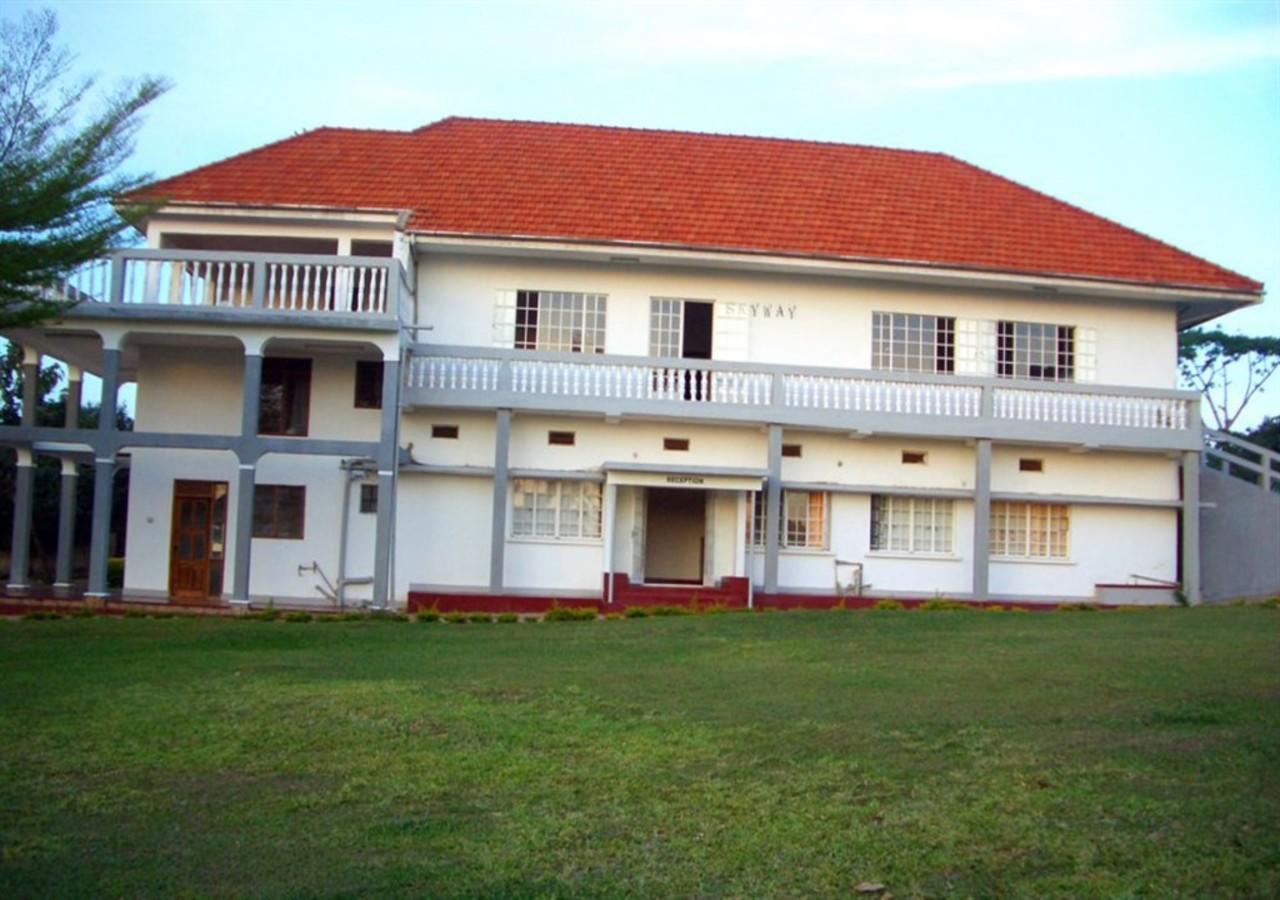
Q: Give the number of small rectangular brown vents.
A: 6